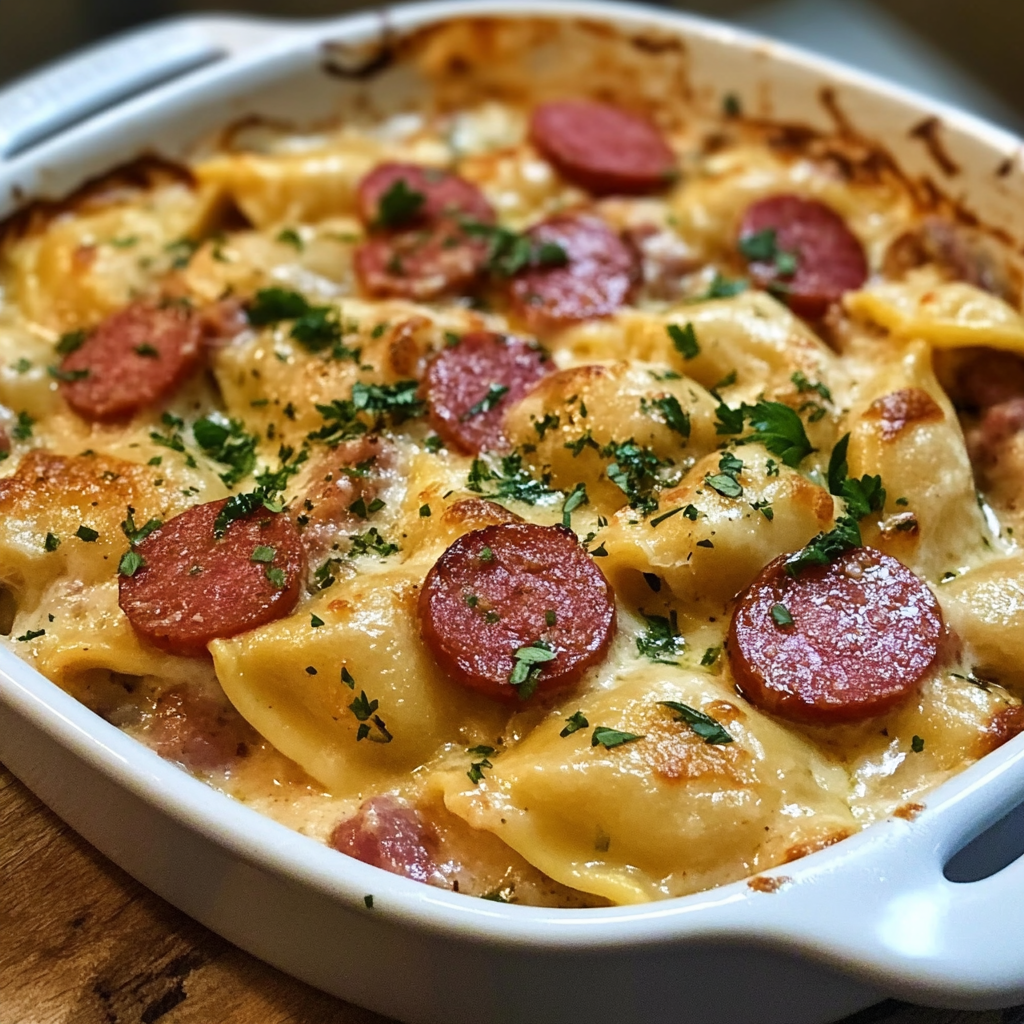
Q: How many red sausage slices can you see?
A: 10